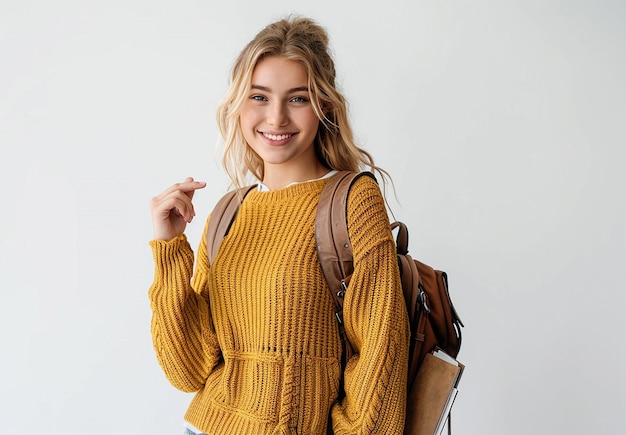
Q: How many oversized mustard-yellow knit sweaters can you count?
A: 1